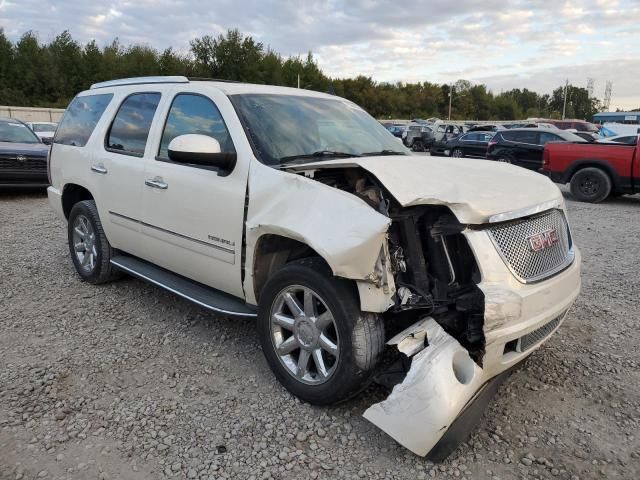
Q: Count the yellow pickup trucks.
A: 0